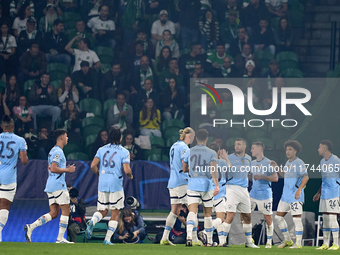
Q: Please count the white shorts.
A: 10